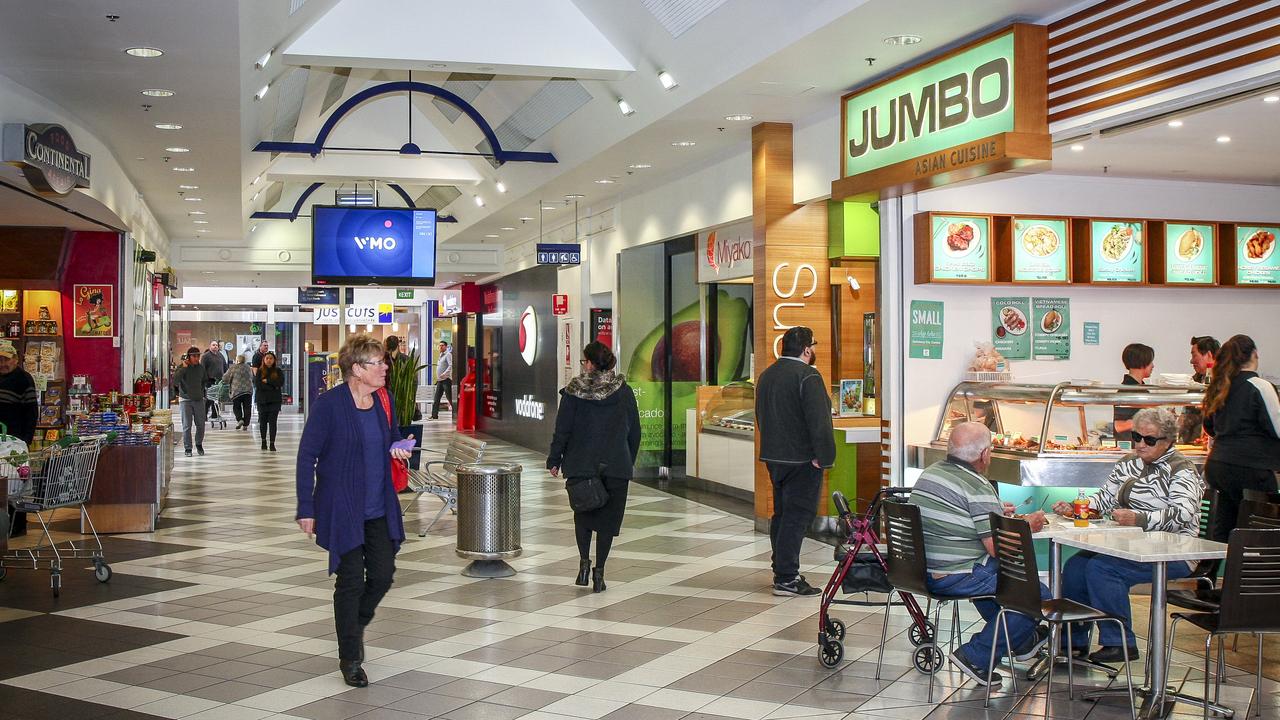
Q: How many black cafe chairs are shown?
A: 6